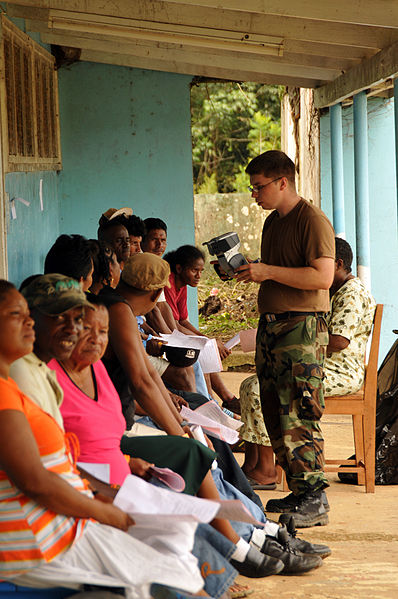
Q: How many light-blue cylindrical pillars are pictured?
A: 2